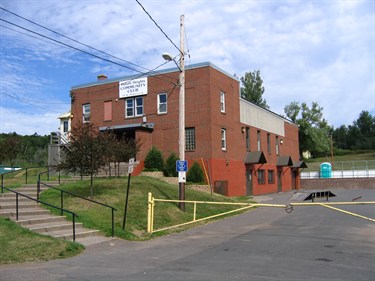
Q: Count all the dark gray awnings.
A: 3